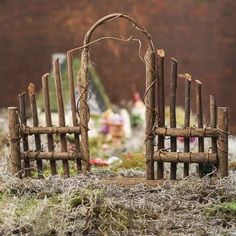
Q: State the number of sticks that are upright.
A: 14